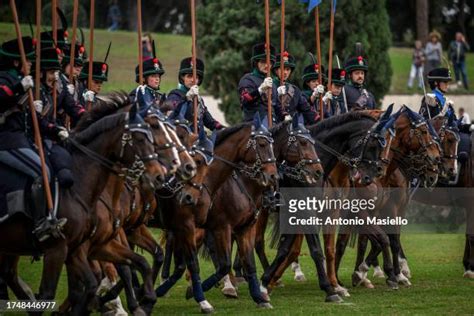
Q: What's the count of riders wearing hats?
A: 13